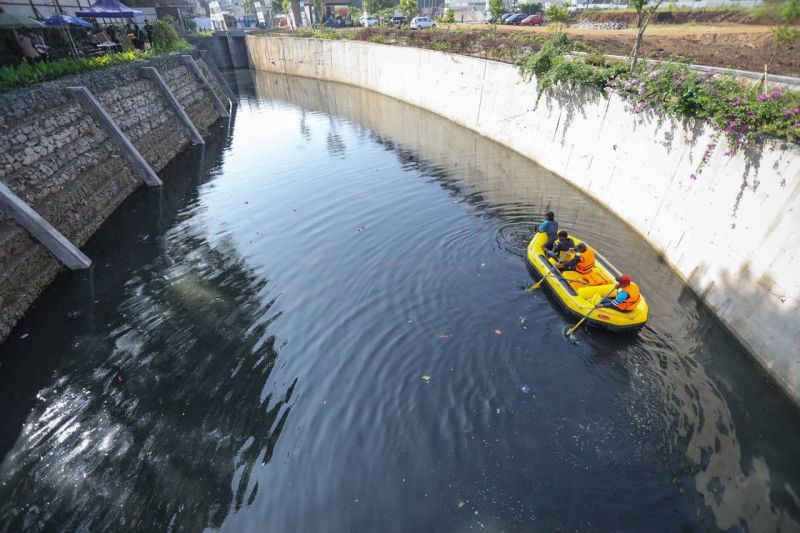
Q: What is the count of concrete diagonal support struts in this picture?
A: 5